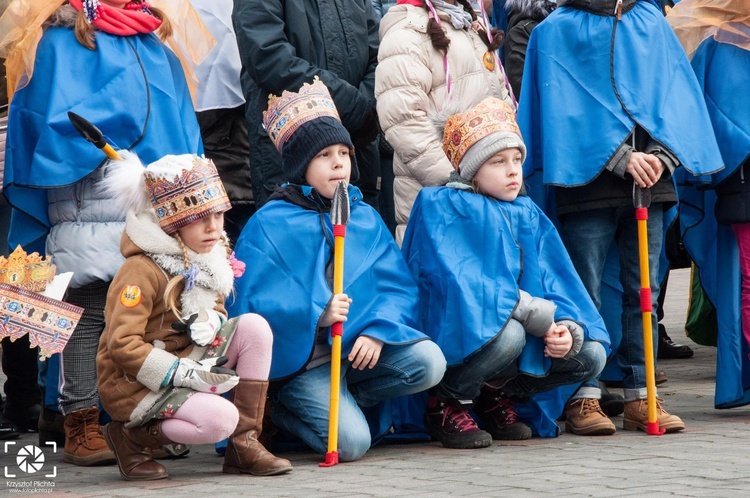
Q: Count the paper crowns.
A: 5